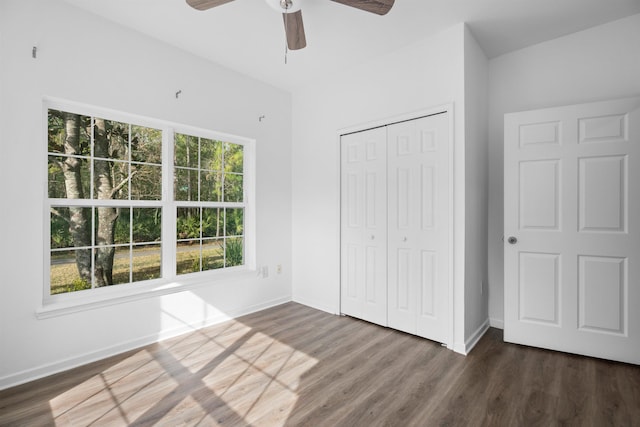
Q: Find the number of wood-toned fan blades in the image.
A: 3